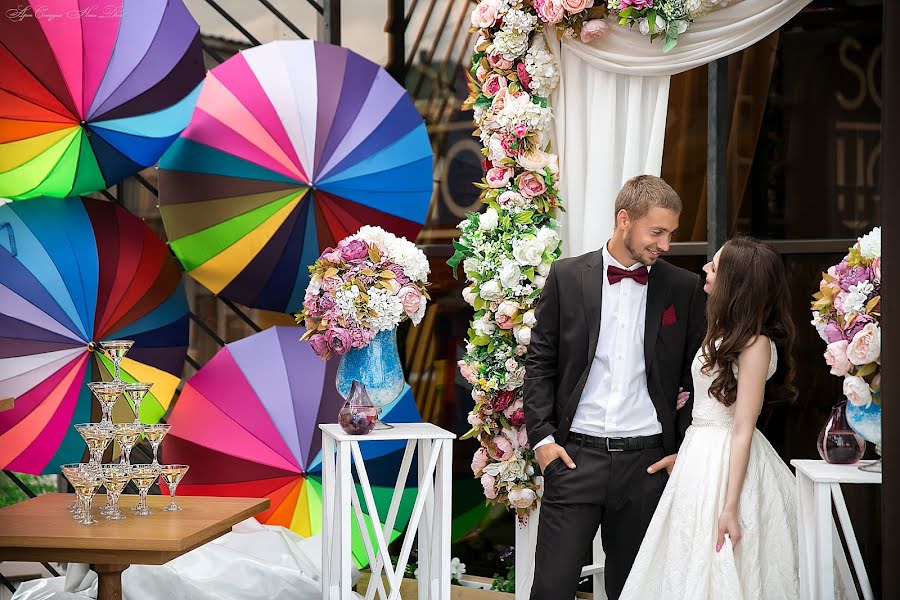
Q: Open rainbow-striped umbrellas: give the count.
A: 4